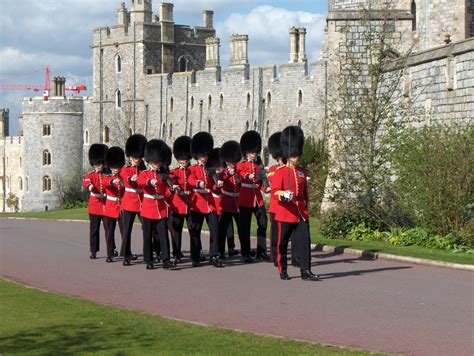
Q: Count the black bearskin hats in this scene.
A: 11